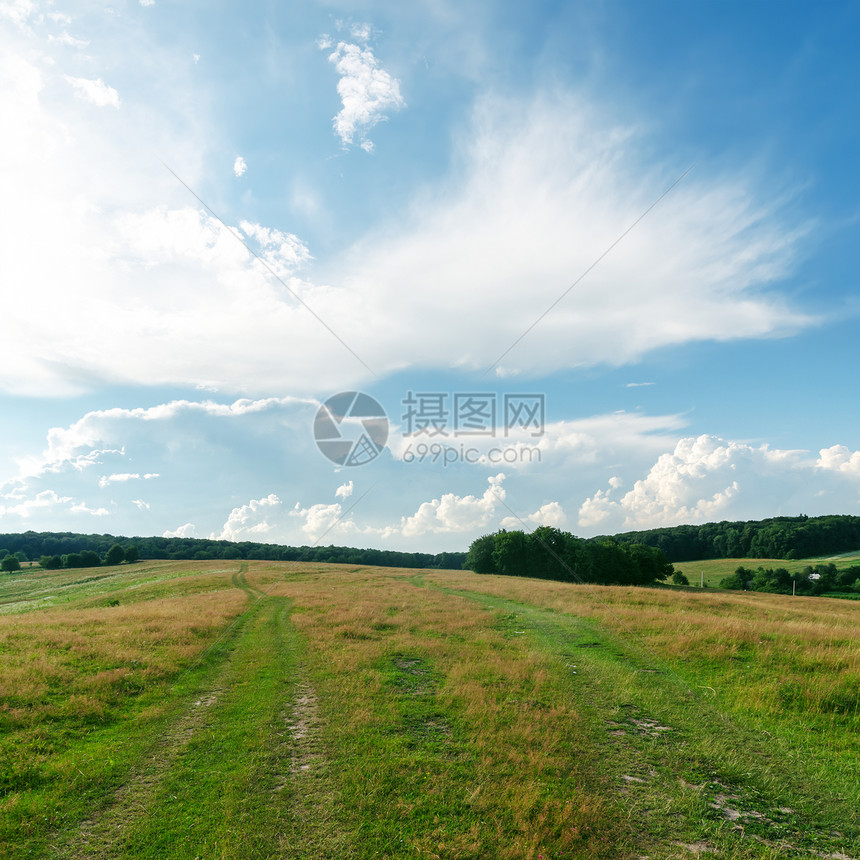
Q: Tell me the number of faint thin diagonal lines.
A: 4